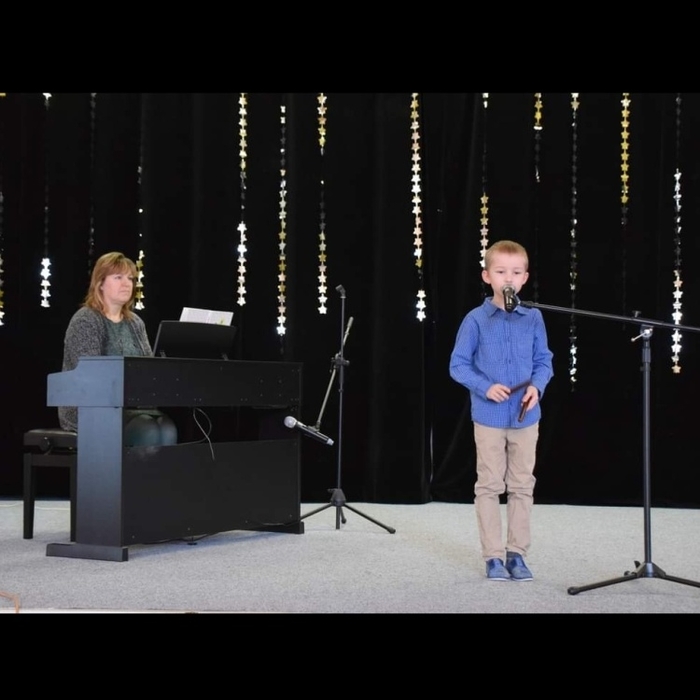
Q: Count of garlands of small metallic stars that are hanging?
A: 13